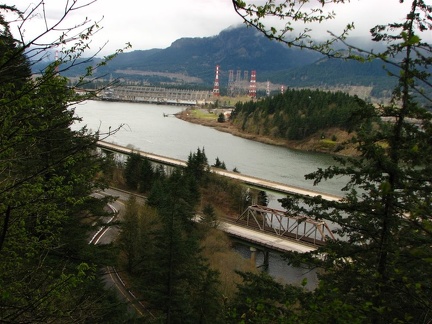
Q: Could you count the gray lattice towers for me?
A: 3